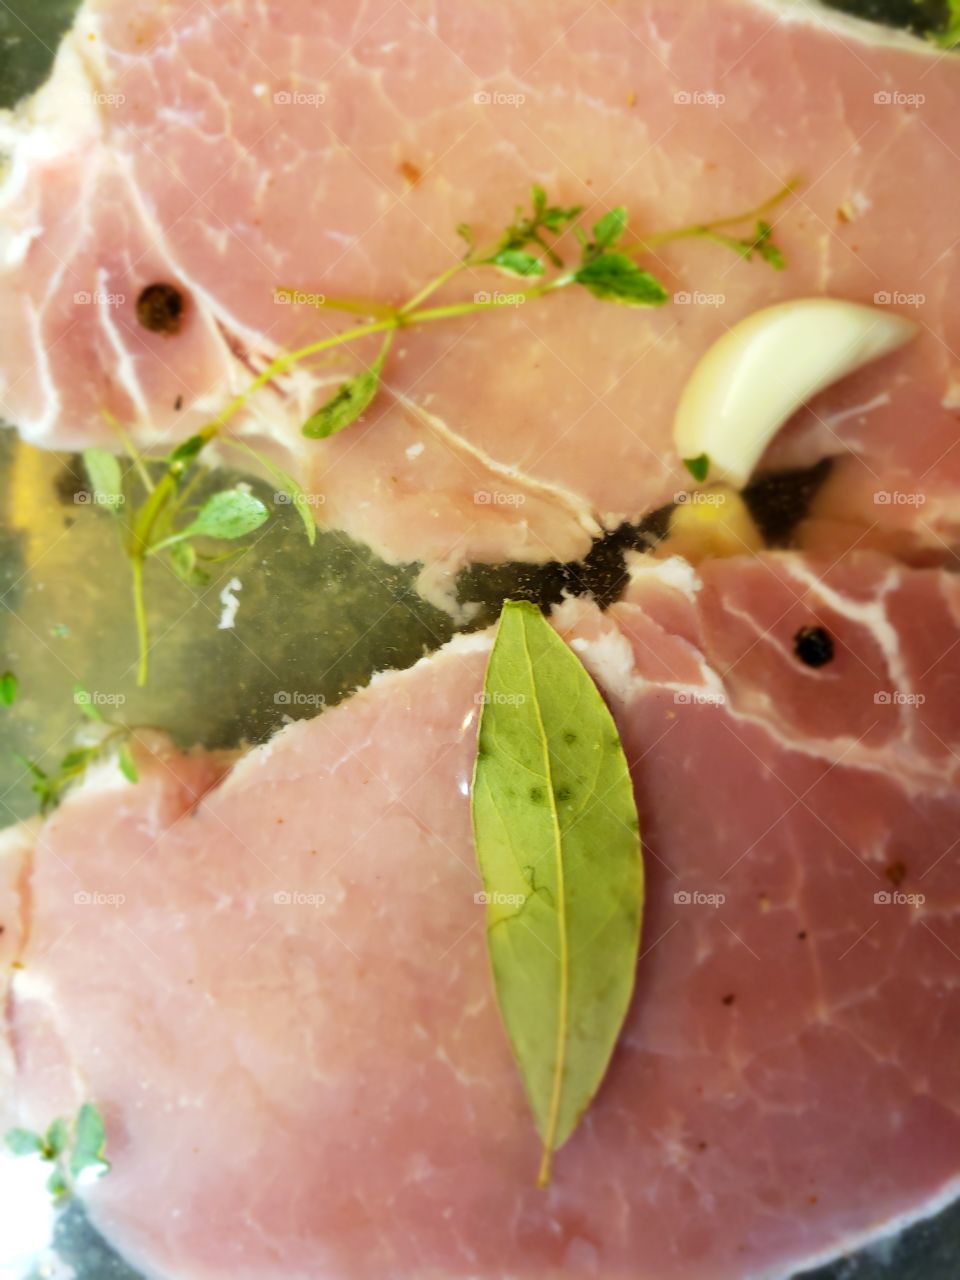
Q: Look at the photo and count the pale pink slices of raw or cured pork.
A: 2